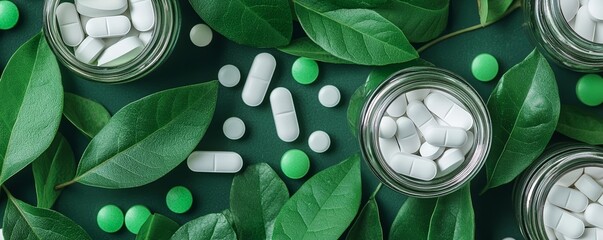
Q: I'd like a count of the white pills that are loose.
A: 8